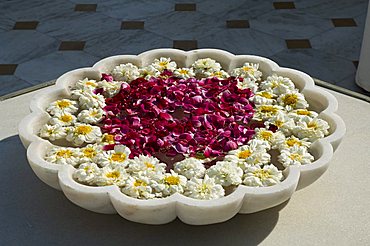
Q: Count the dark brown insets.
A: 12